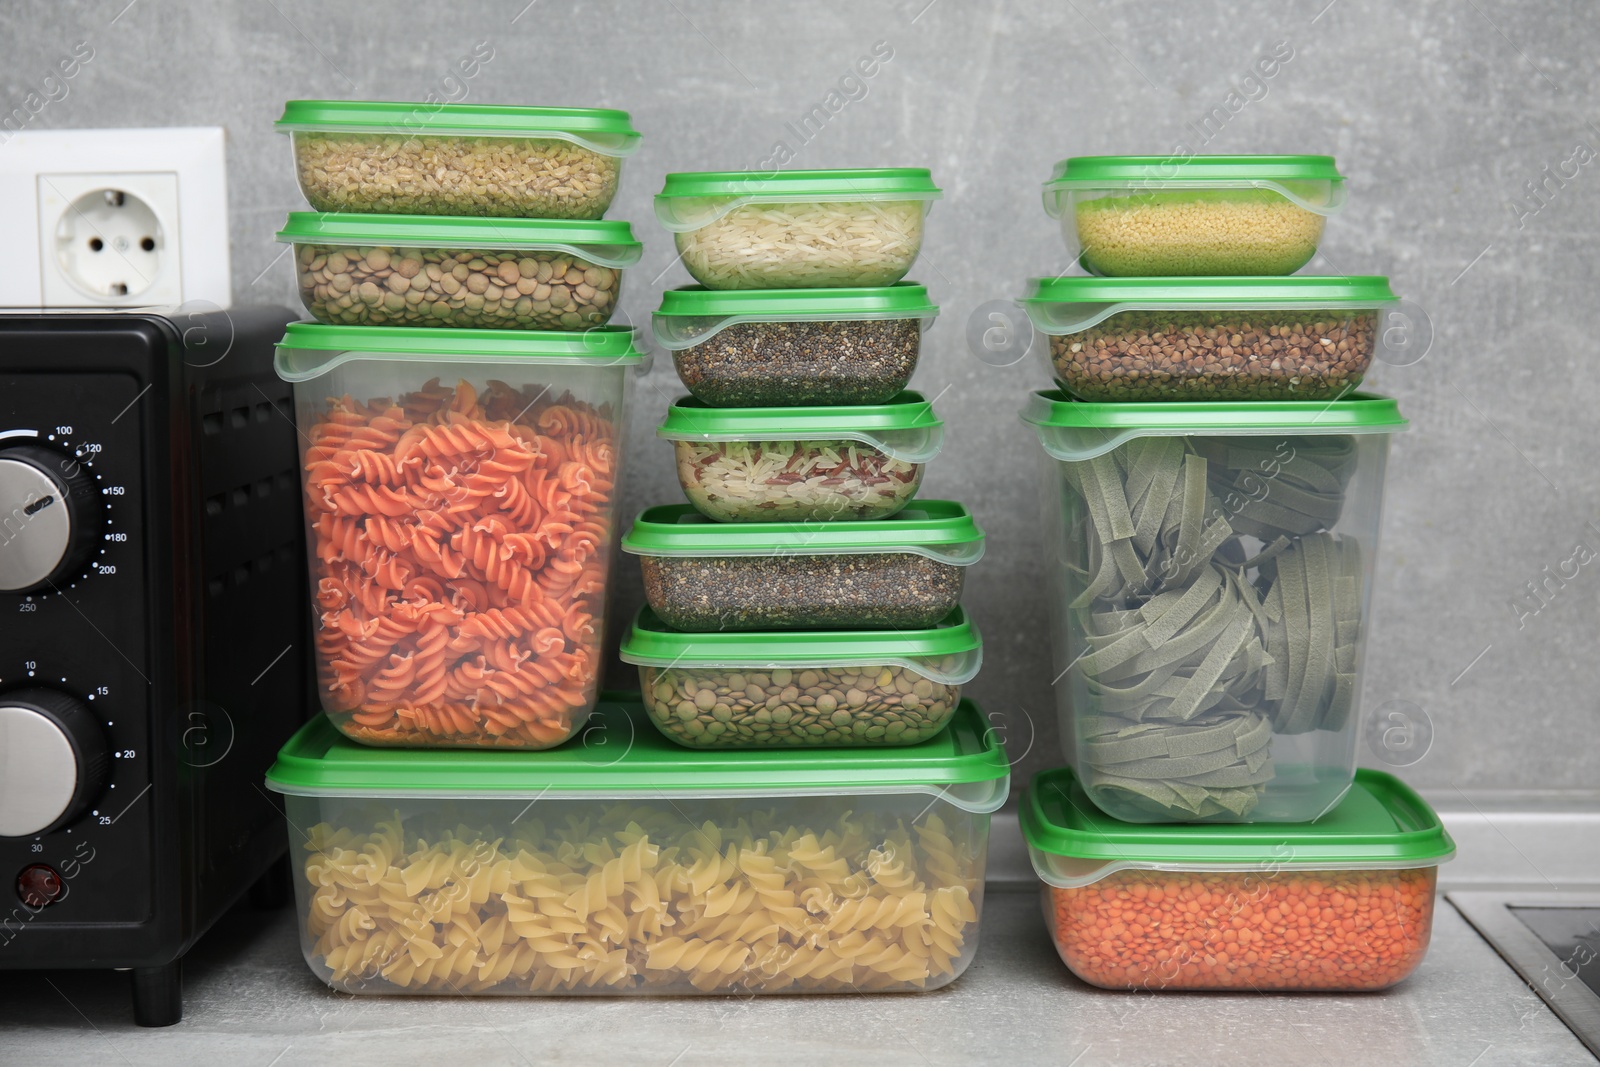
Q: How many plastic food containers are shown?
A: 13